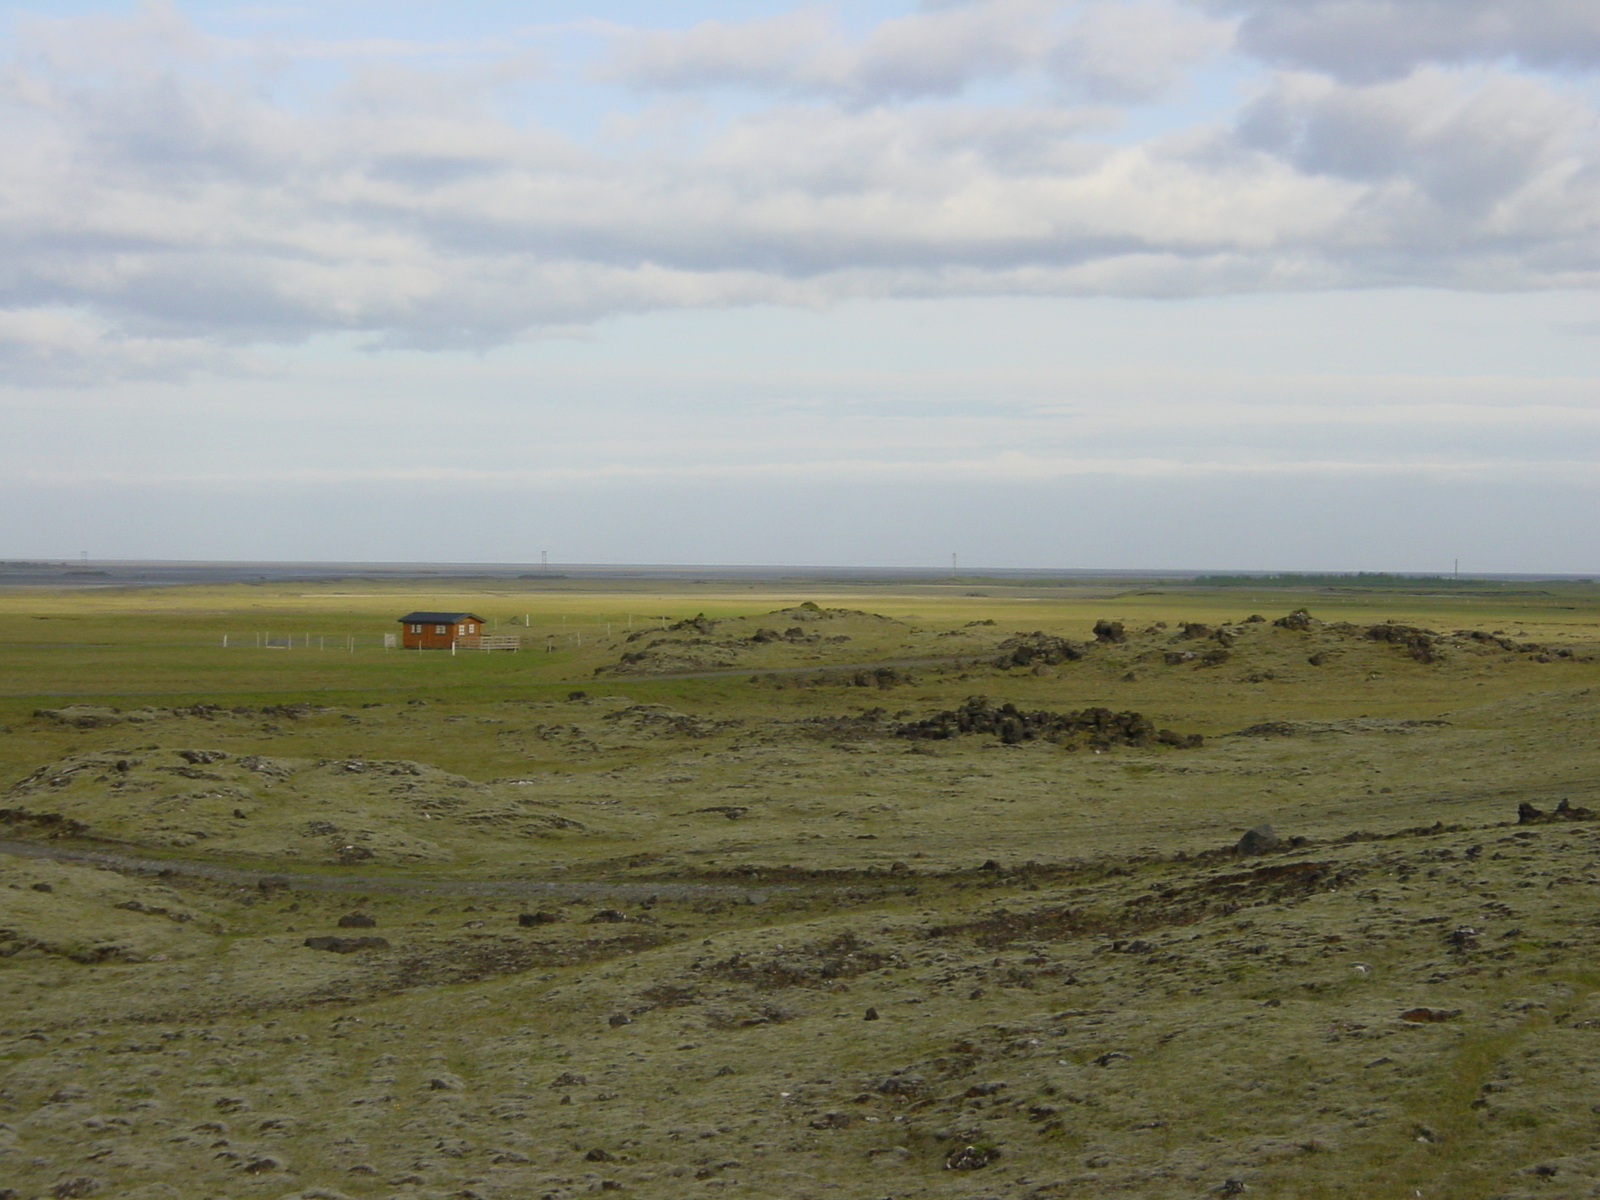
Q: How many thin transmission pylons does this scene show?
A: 4